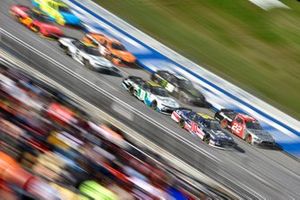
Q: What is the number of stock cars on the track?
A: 8